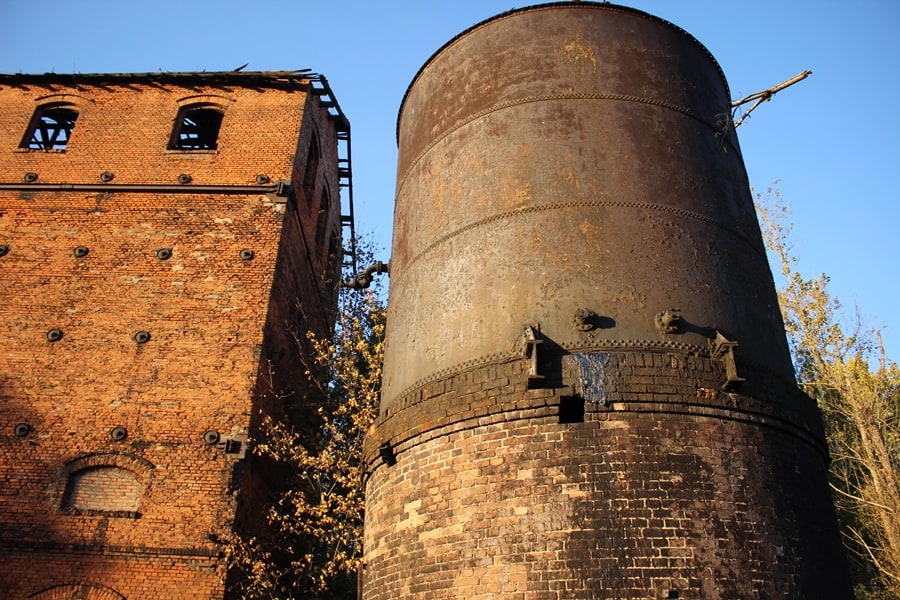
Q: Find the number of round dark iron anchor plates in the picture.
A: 13